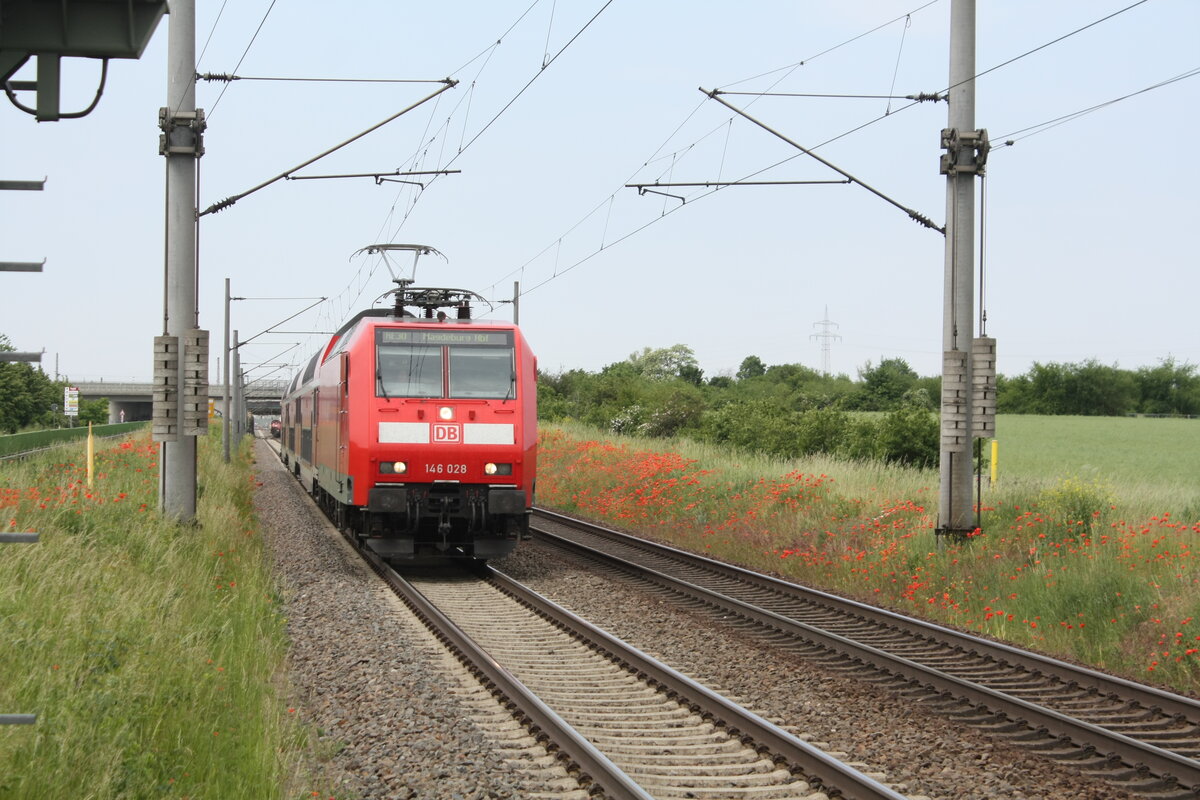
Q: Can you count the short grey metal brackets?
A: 5